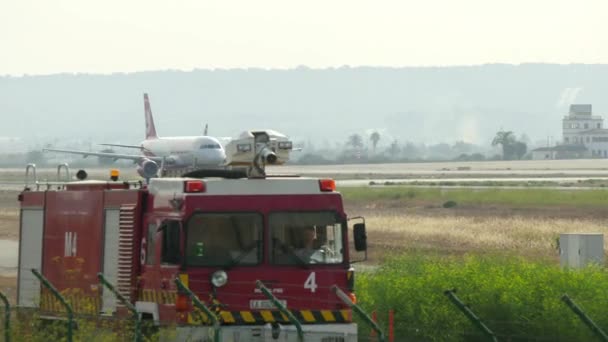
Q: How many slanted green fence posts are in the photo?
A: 8